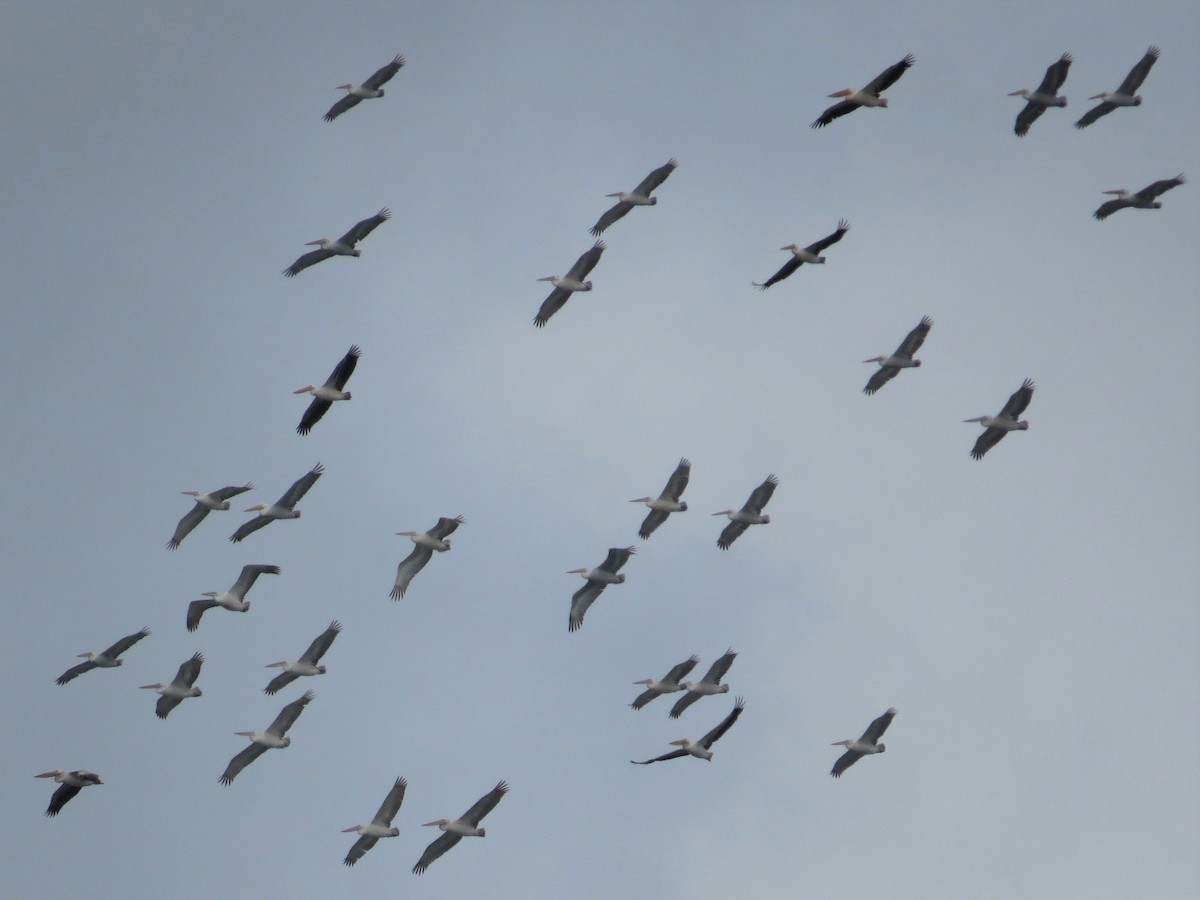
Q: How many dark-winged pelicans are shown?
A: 5